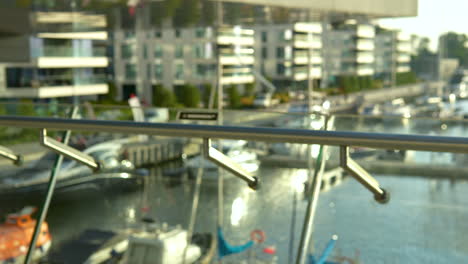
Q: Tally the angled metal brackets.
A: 4